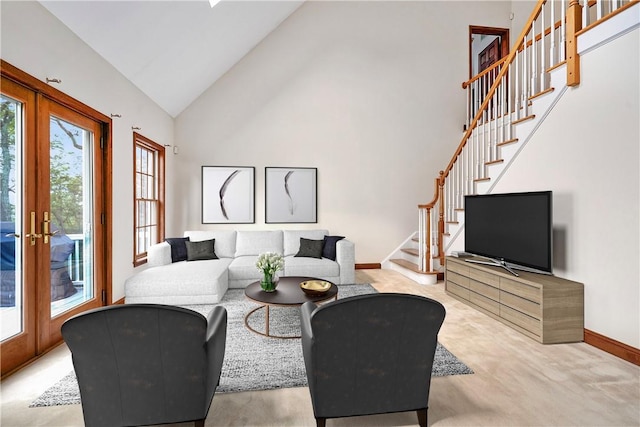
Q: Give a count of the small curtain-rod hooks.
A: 4